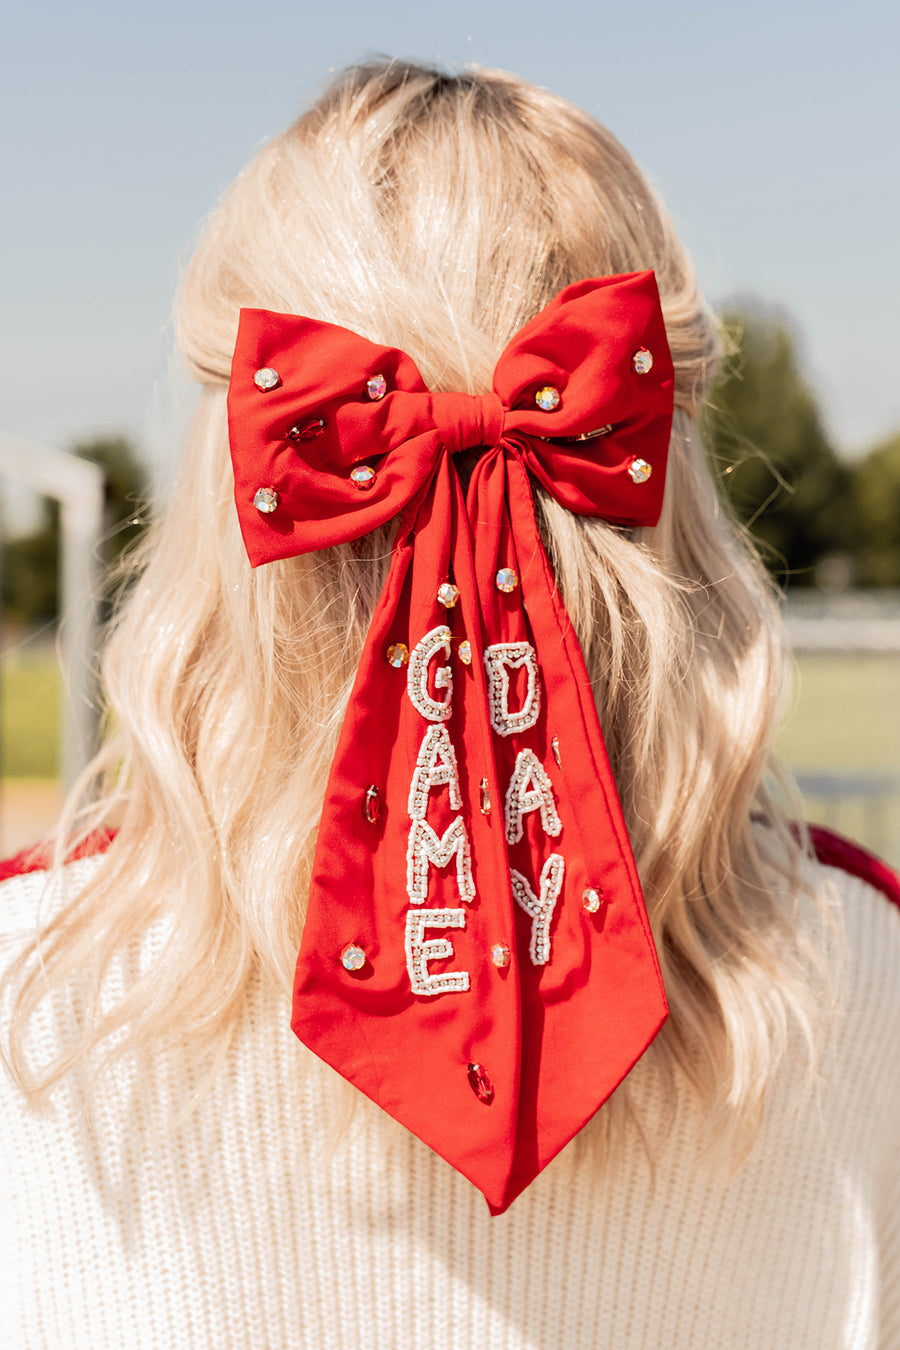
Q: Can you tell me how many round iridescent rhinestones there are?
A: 14